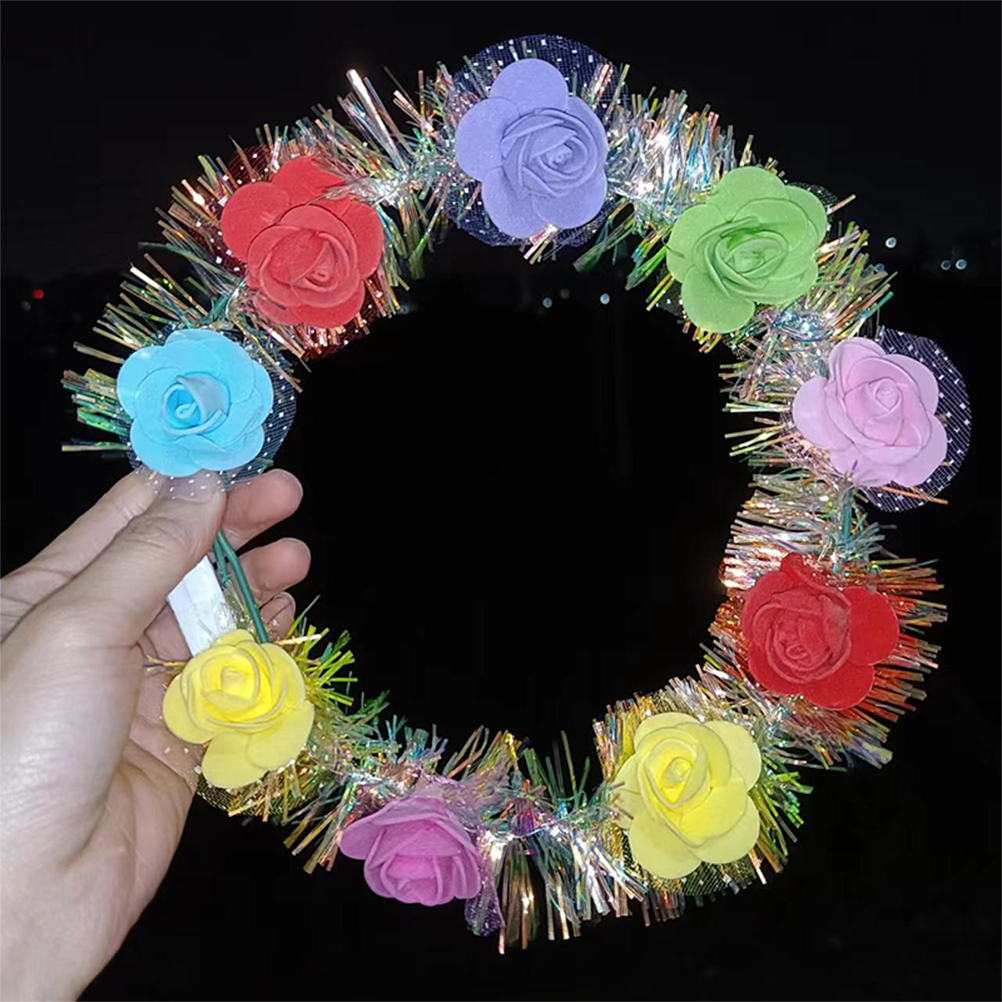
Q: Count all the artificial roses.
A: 9